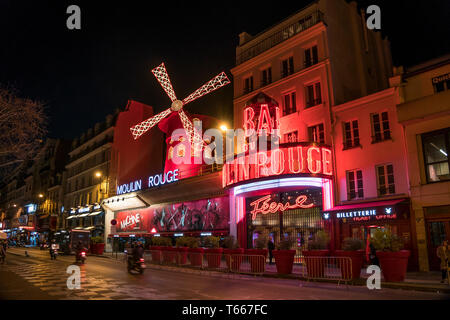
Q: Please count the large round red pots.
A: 12